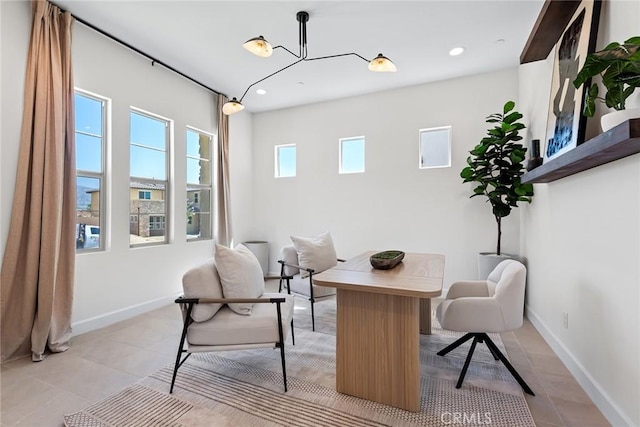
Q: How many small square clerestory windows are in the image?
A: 3